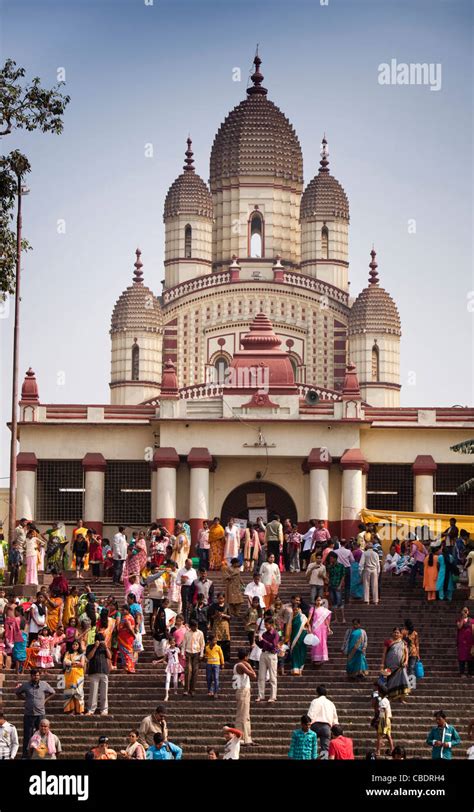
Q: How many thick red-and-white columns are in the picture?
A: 7